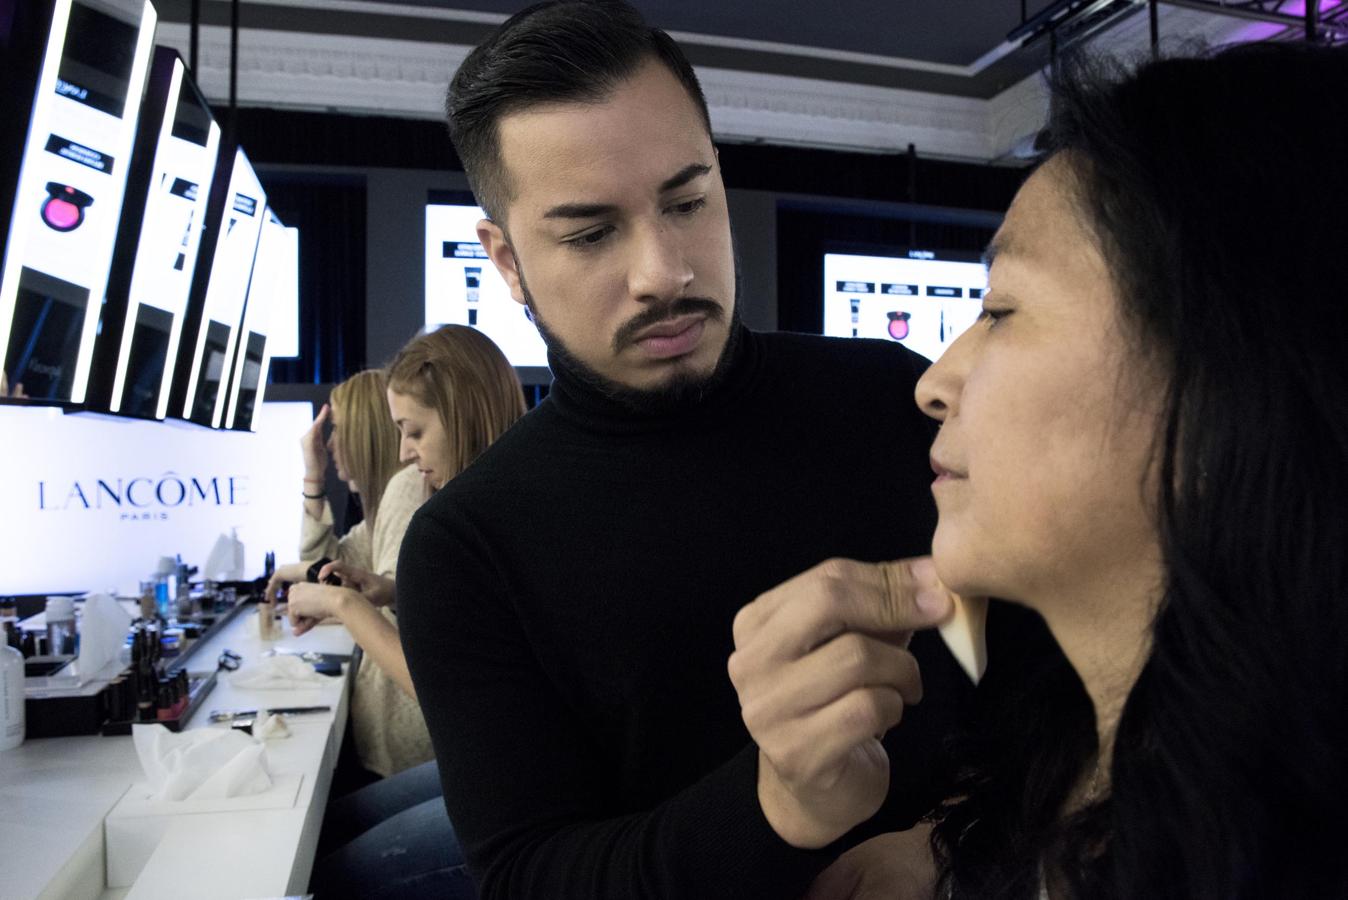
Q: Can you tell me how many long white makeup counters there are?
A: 1